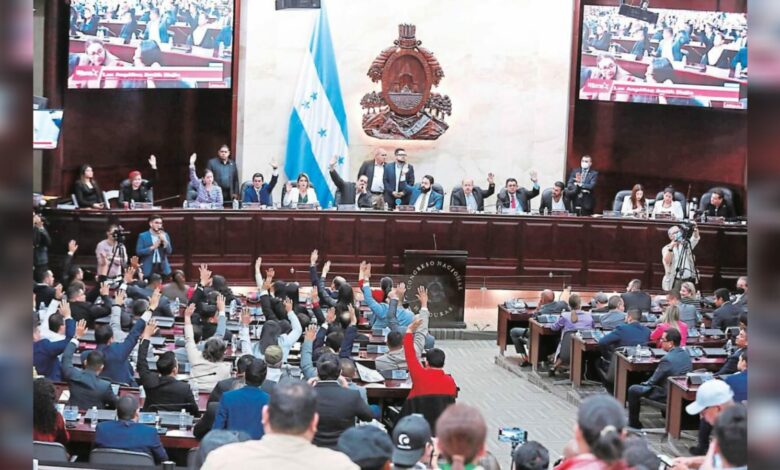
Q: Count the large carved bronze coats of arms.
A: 1